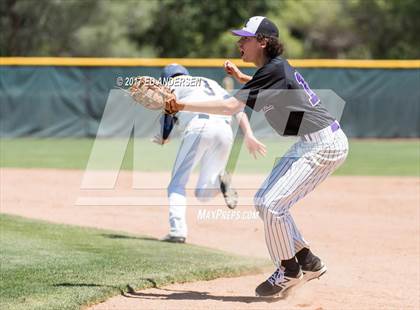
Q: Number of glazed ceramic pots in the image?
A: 0